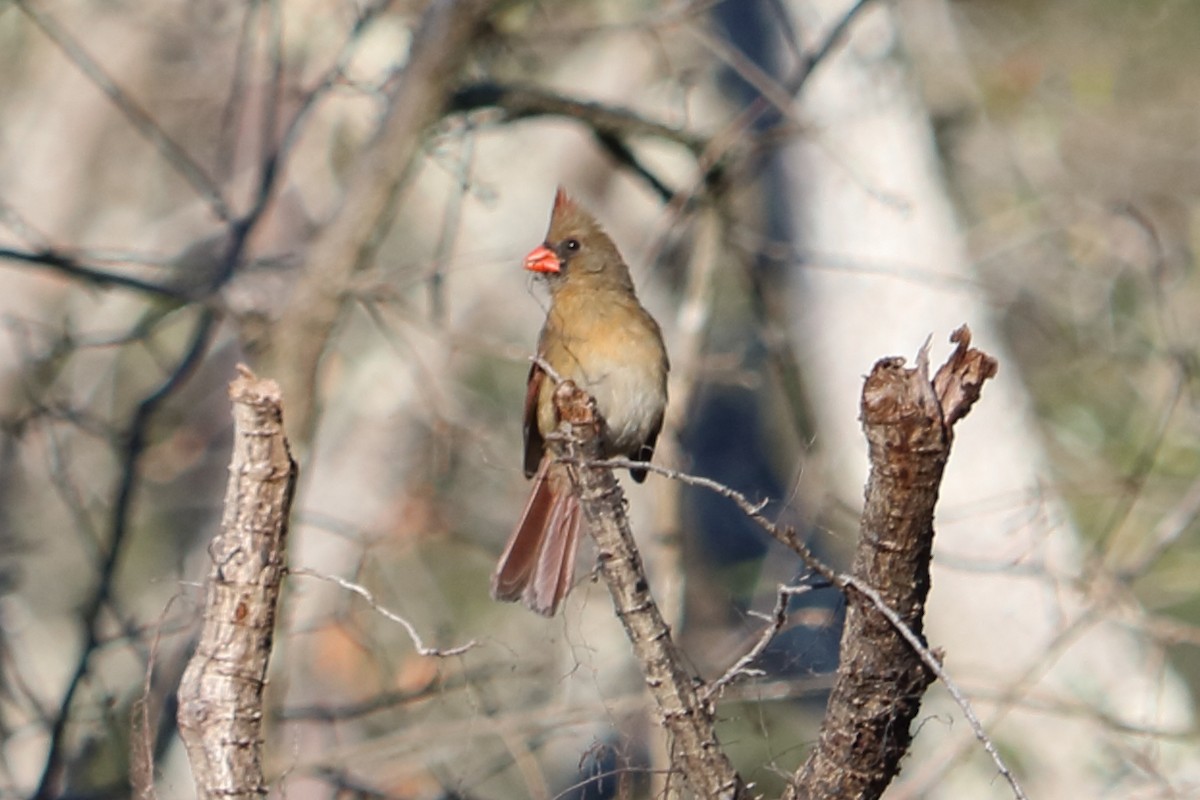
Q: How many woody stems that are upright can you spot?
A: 3